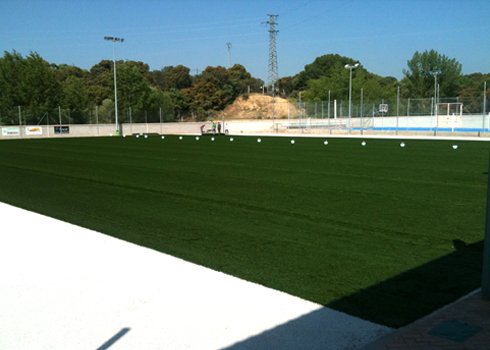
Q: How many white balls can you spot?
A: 15